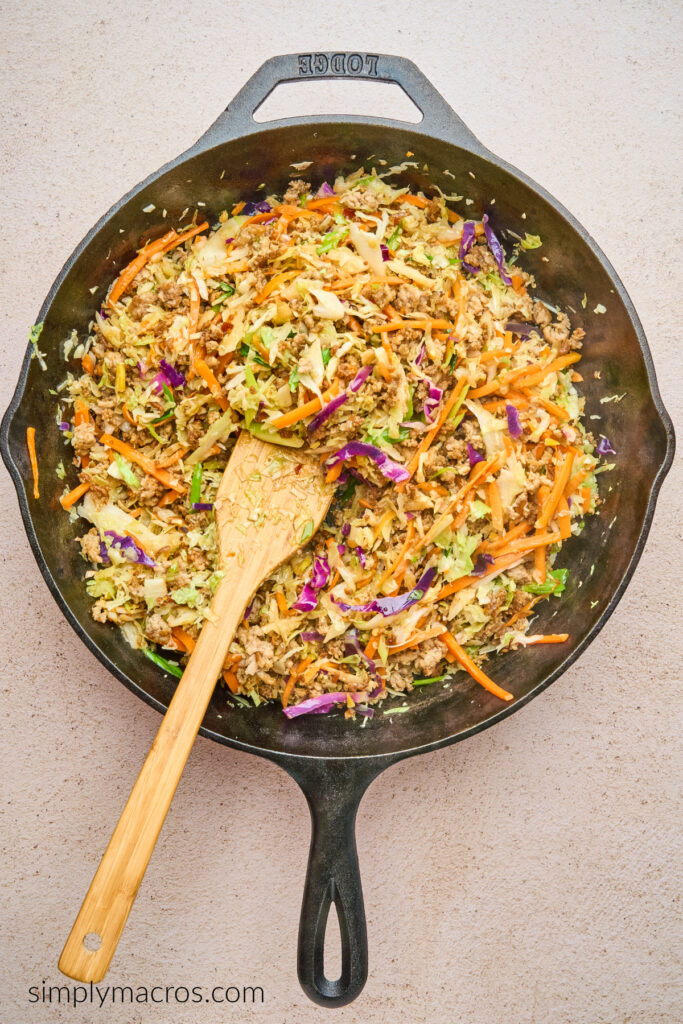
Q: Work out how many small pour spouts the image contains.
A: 2